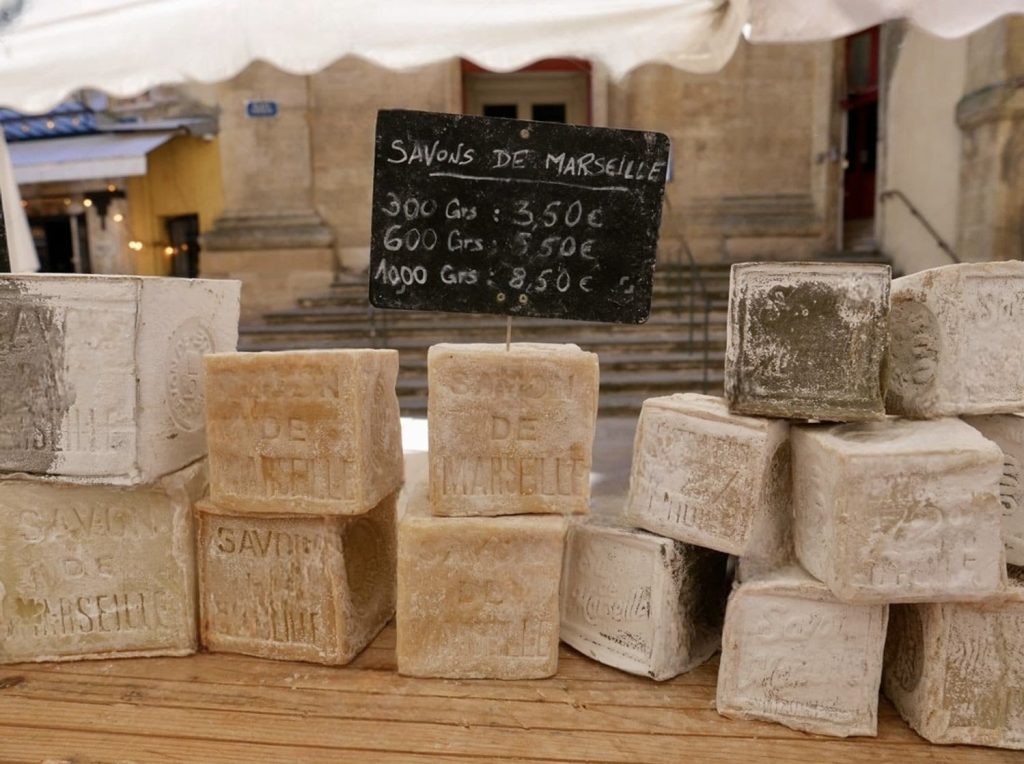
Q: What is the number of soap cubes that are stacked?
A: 14